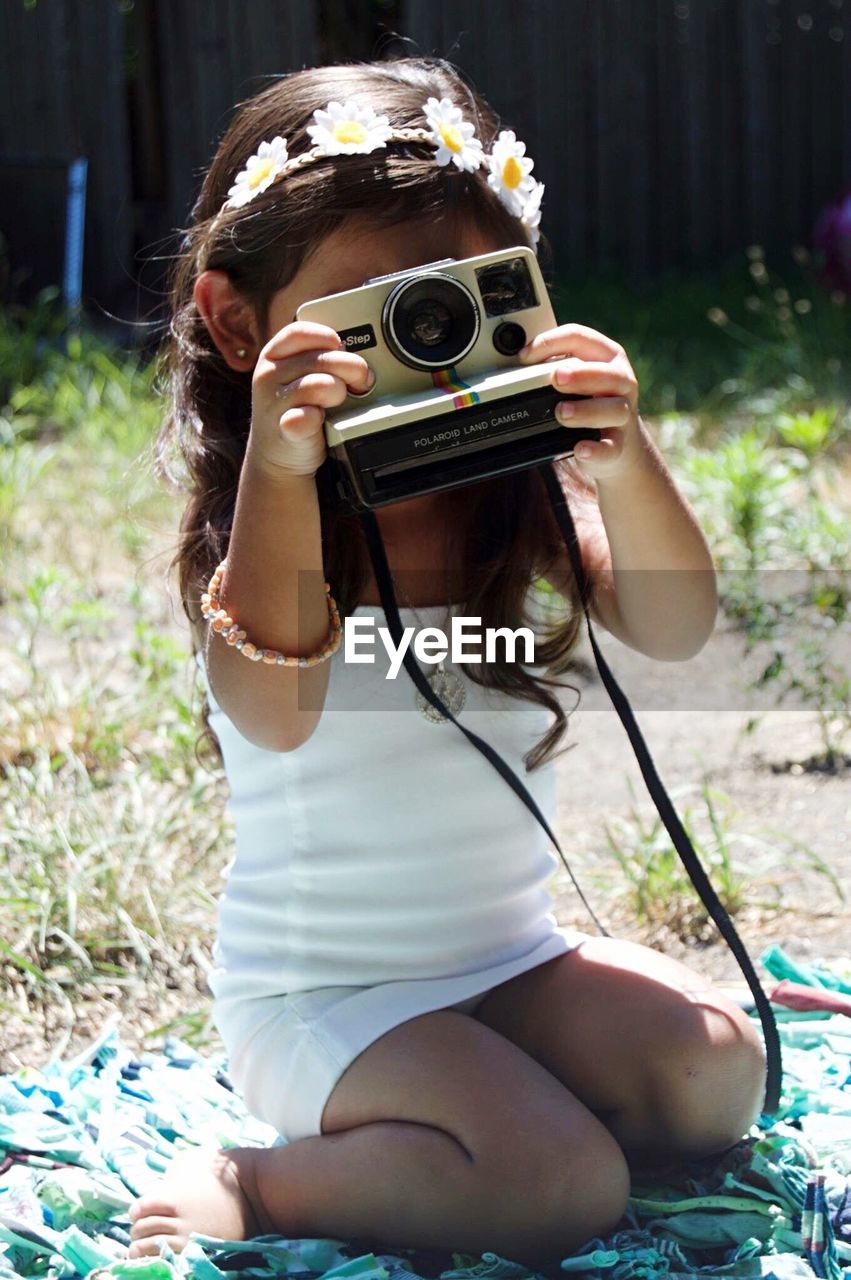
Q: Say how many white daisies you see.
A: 5